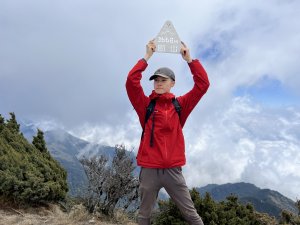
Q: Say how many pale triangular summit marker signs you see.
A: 1